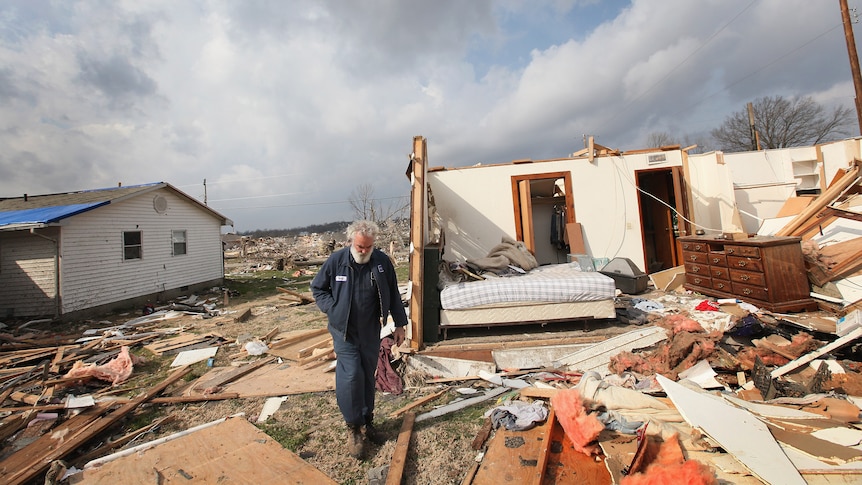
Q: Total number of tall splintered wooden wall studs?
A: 1